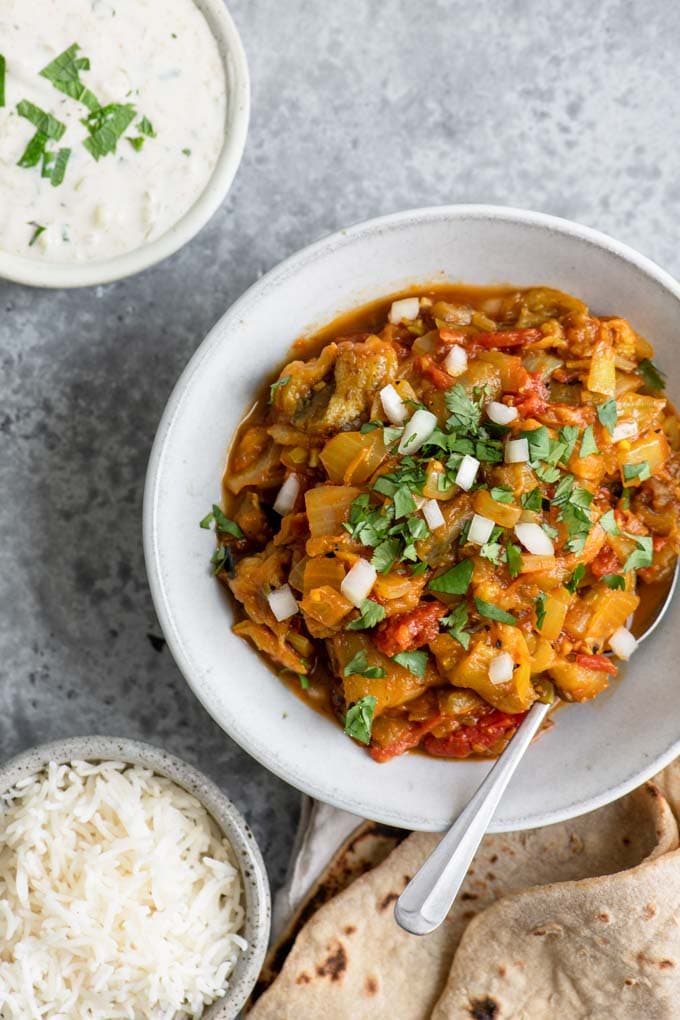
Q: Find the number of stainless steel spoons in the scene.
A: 1